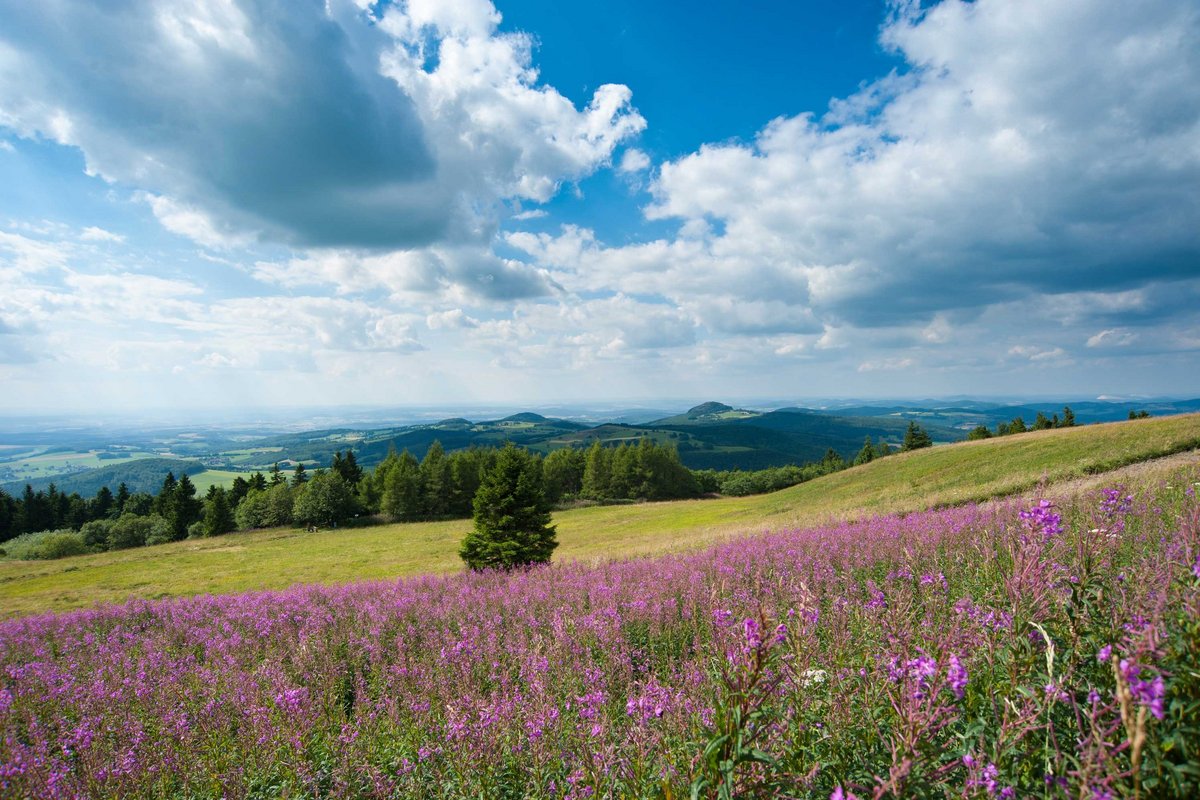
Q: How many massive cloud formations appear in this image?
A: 2